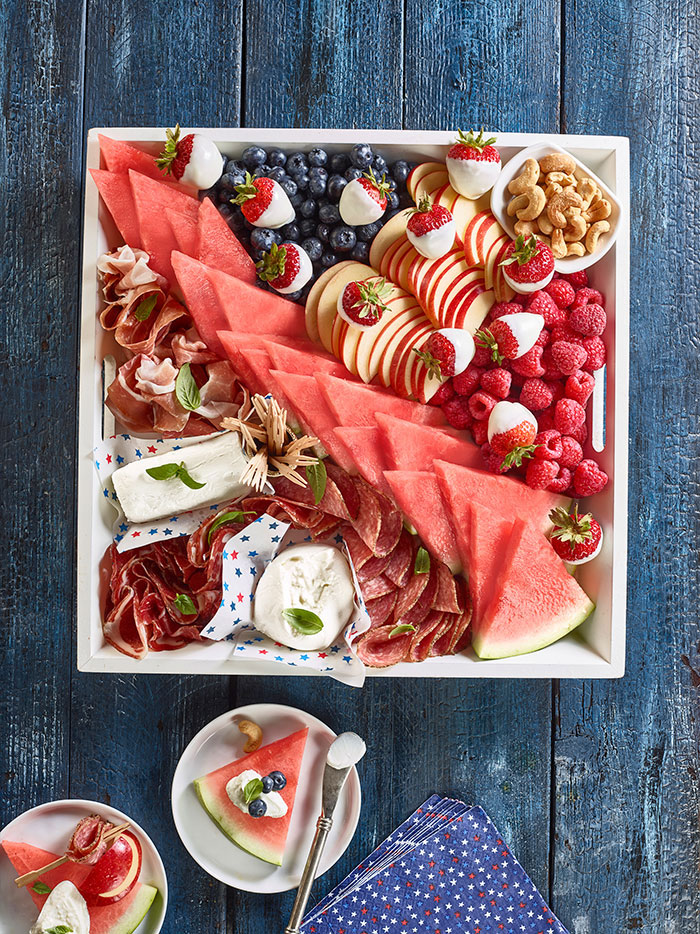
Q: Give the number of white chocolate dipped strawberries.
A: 12